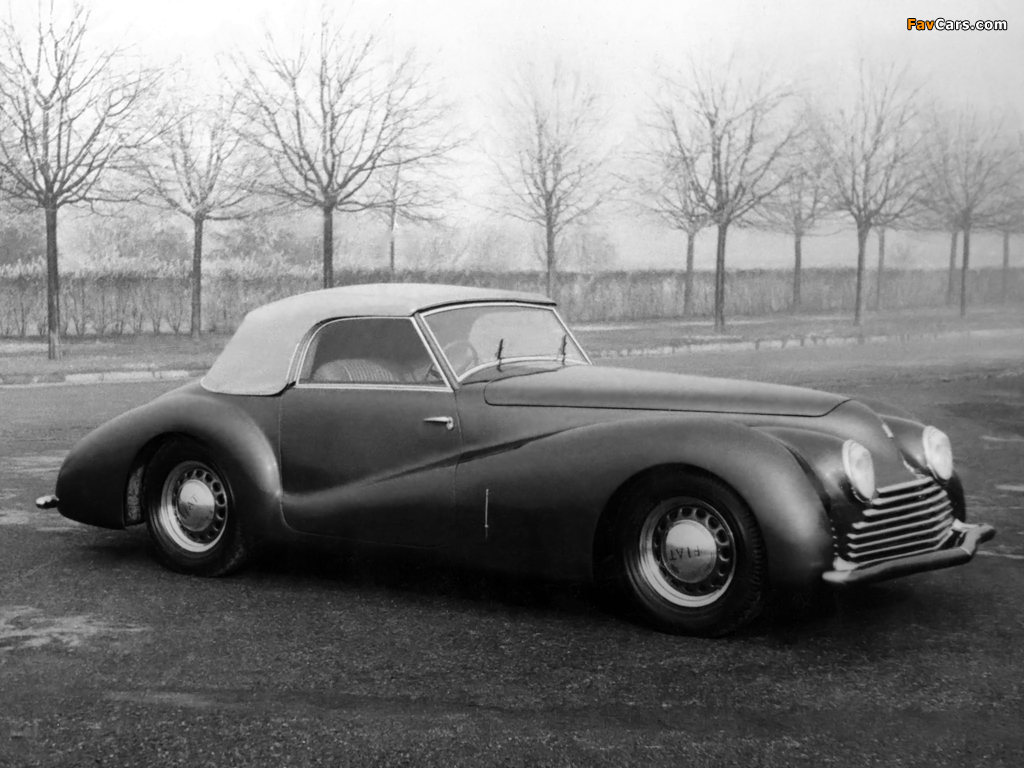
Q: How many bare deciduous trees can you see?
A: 13